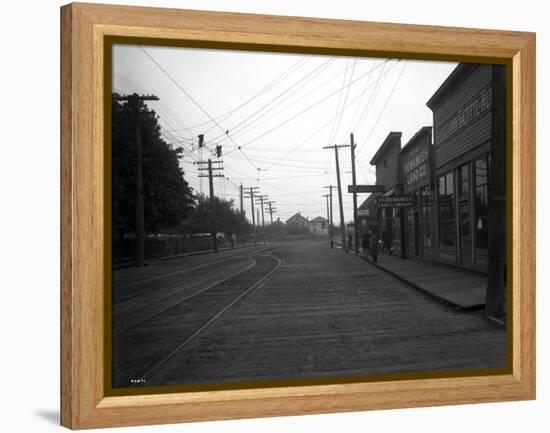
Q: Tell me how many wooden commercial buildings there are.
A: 3